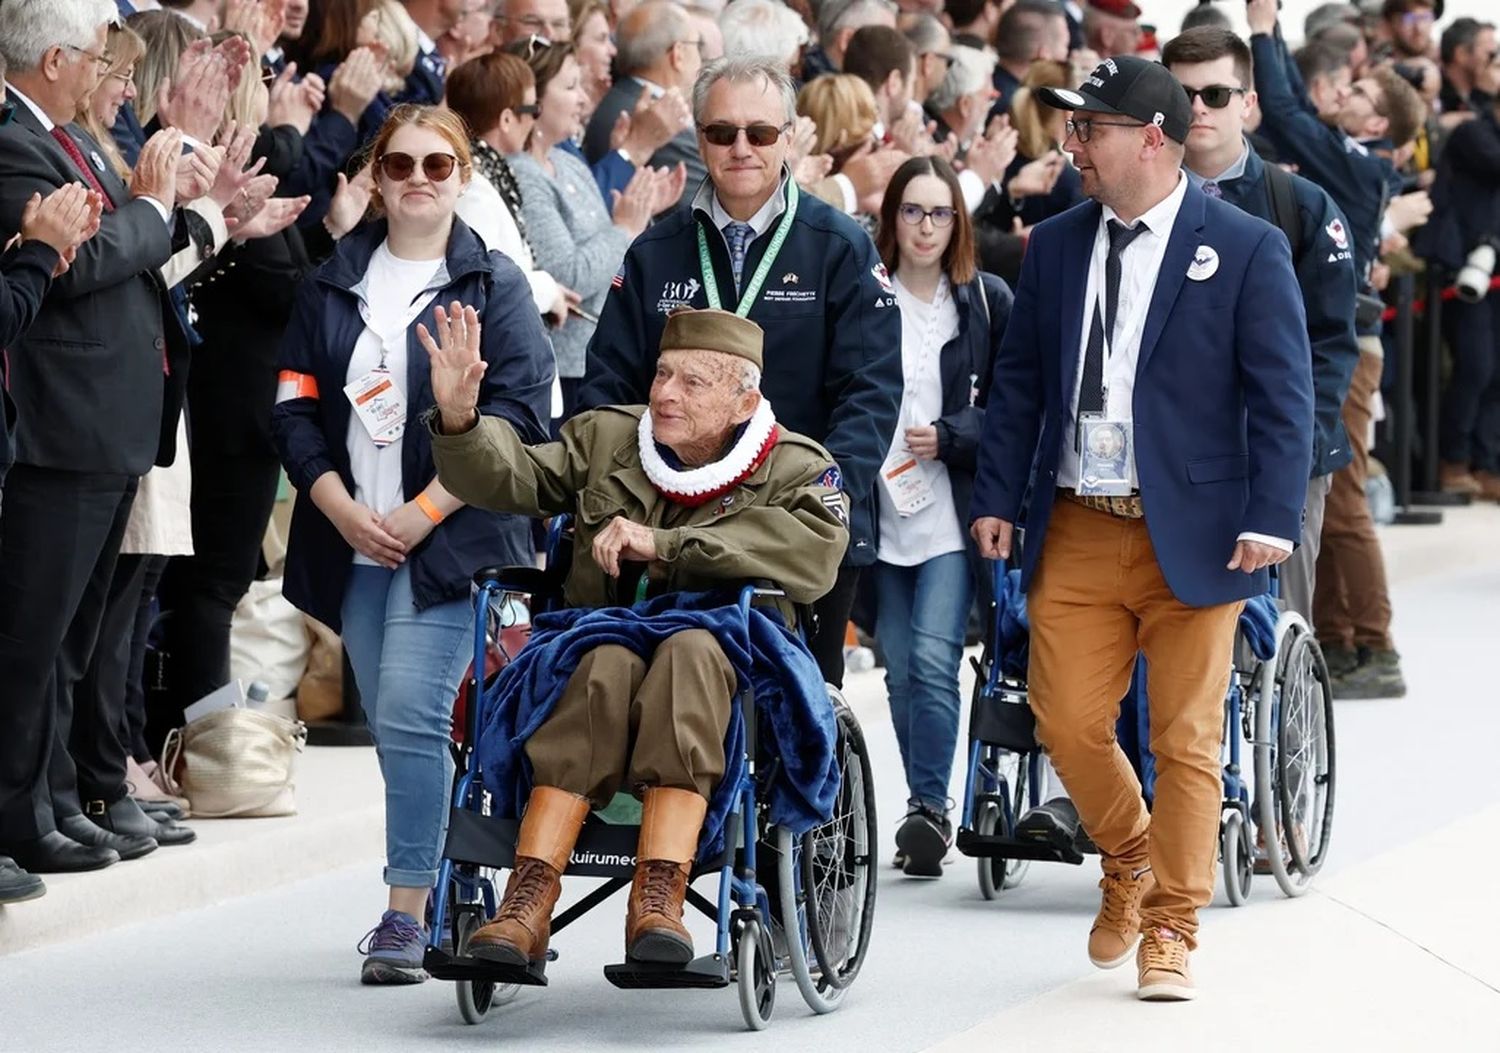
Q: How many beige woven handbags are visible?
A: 1